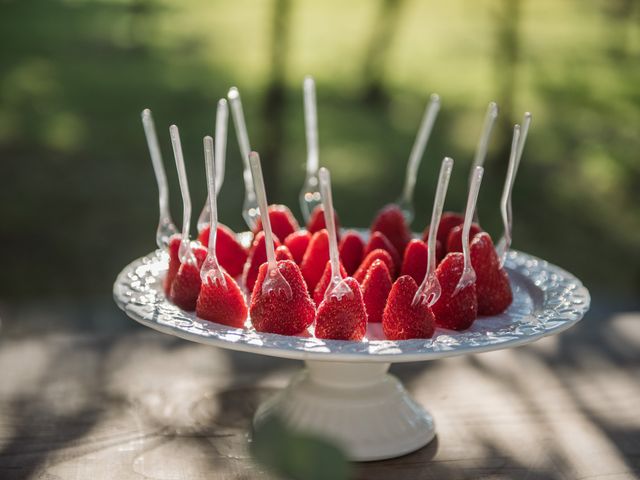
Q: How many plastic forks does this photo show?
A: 14